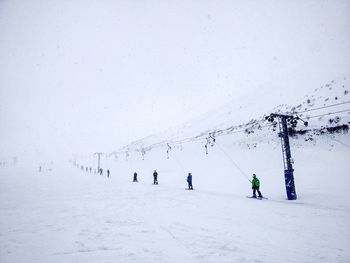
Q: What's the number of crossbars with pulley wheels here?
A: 2